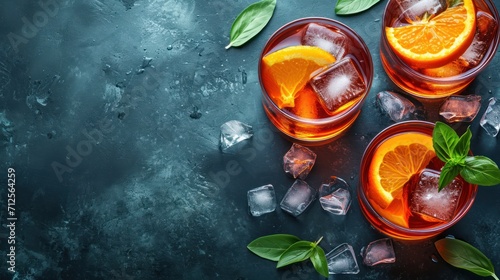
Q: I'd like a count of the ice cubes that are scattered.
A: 10